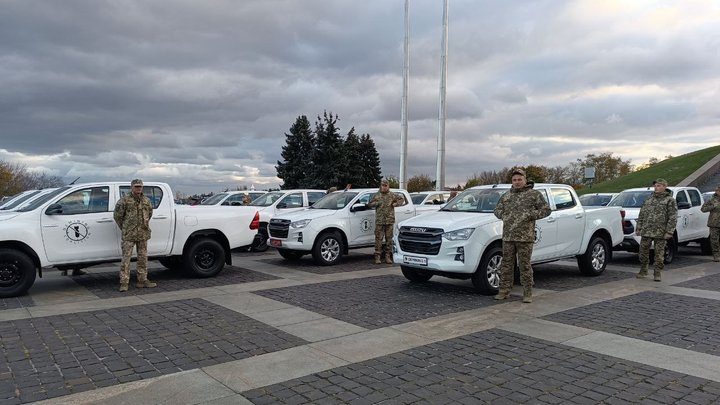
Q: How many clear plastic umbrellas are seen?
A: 0